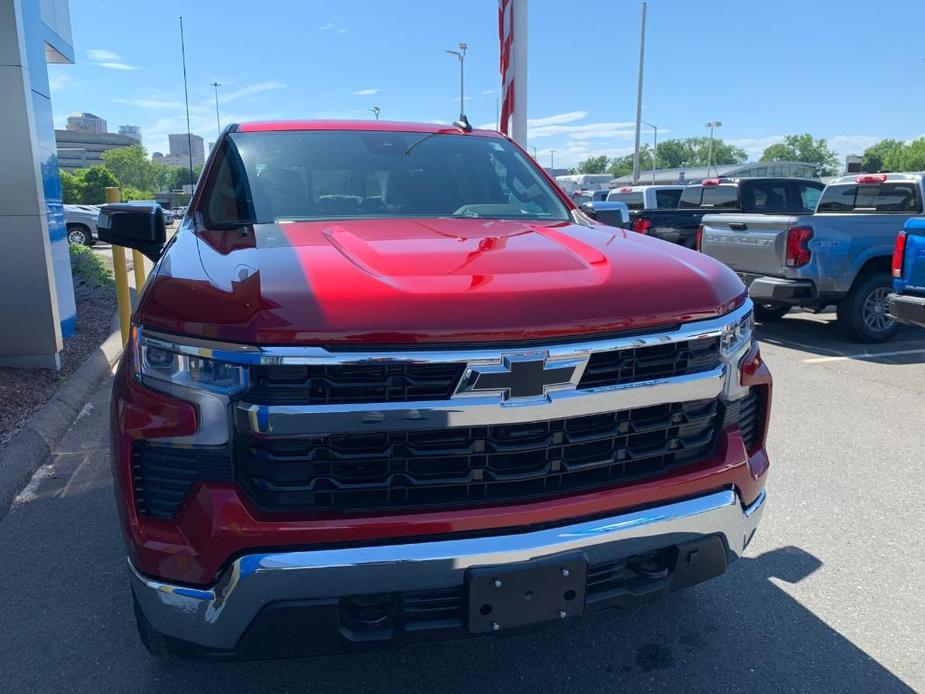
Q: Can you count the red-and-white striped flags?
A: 1